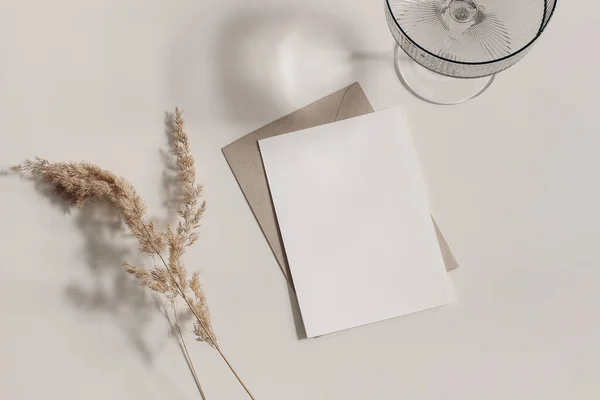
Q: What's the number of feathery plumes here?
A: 2